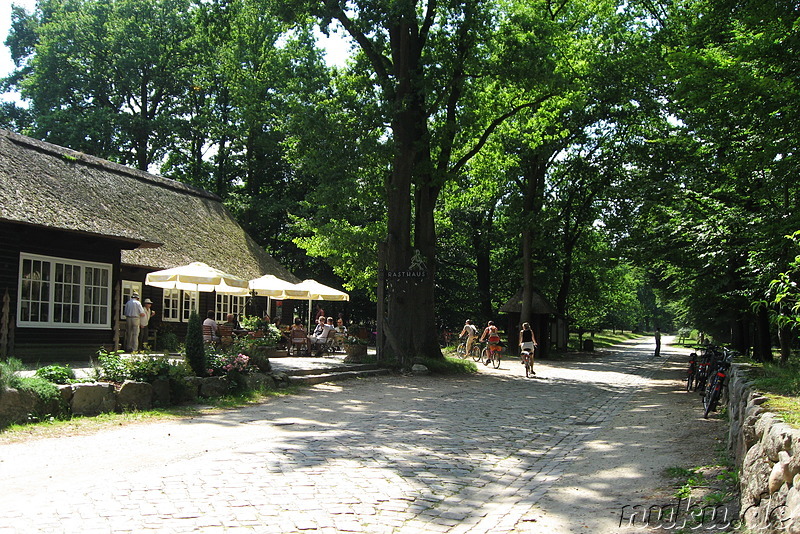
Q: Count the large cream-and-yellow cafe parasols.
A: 3